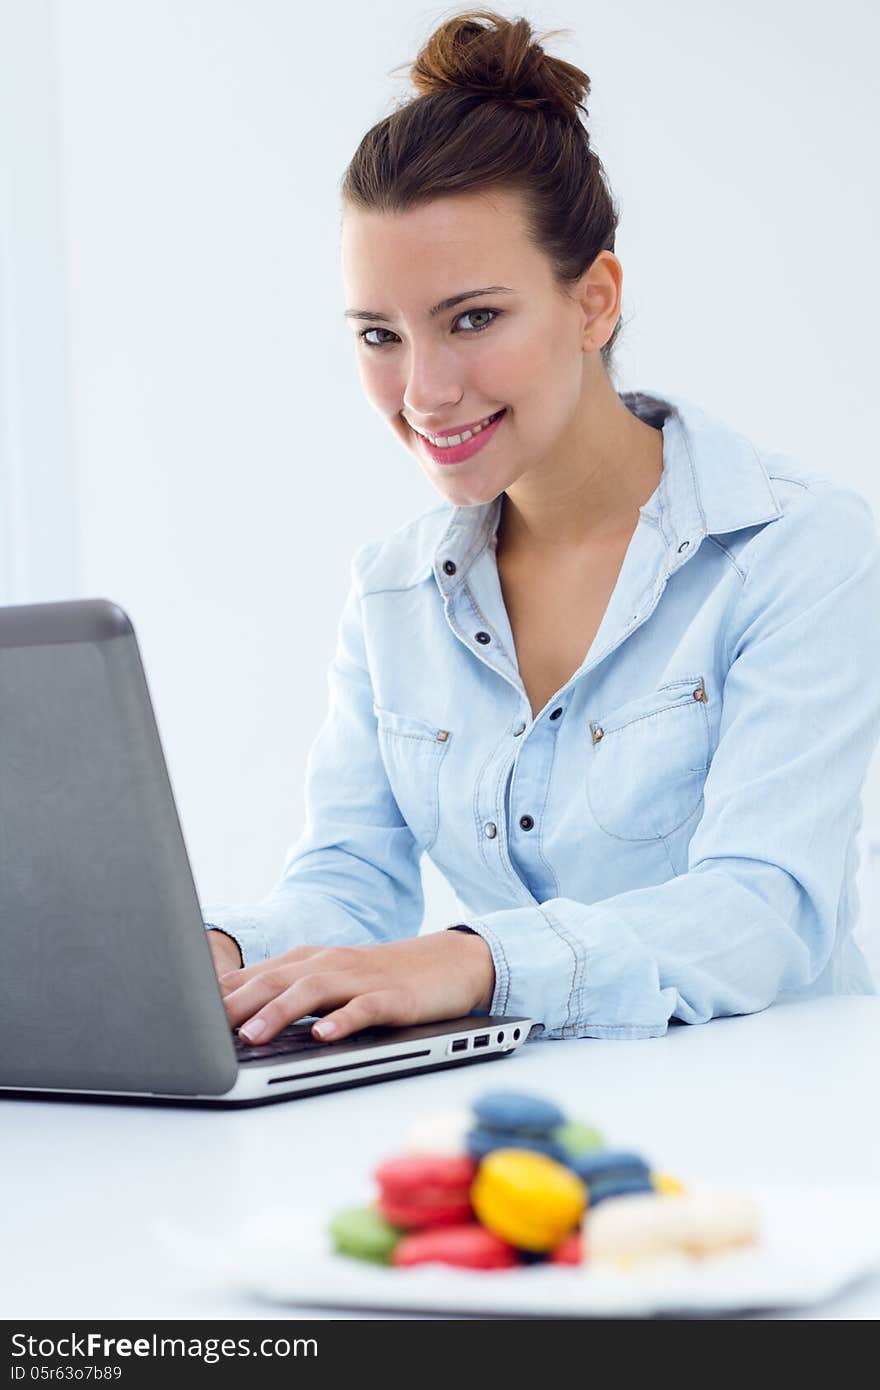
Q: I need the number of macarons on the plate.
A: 12